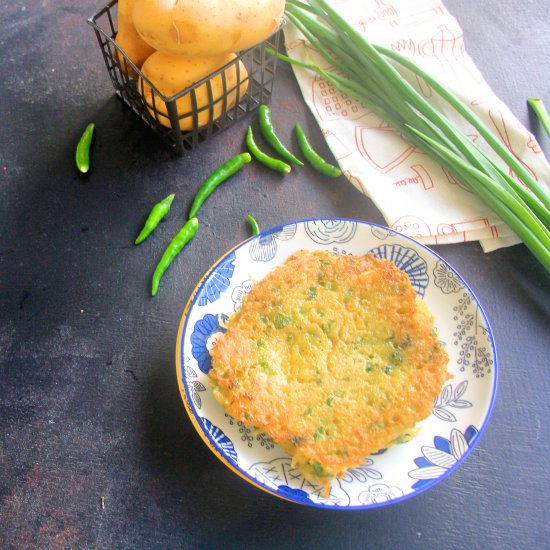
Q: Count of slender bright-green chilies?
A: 8